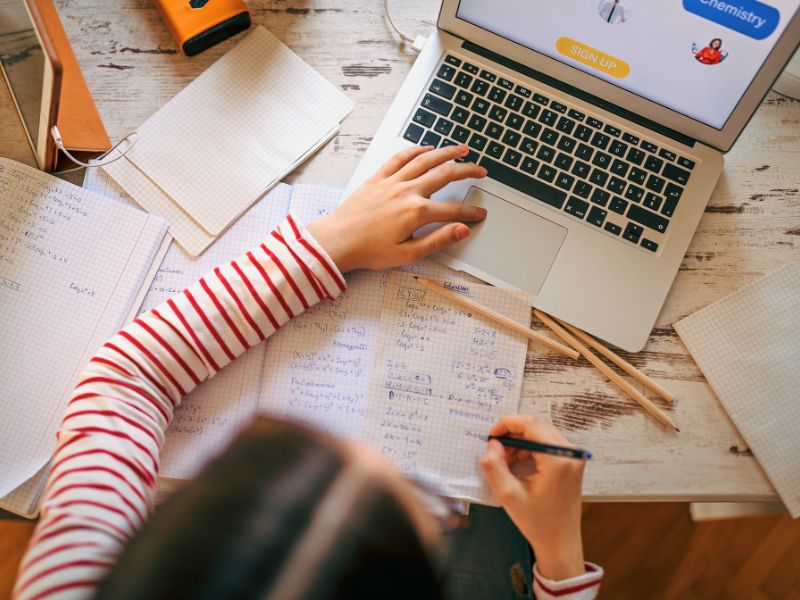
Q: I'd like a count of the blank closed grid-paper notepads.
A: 3